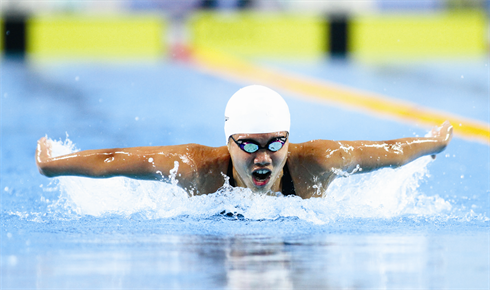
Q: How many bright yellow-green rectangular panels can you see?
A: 3